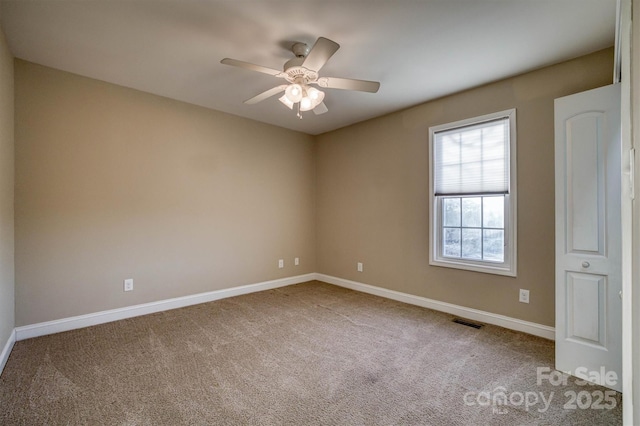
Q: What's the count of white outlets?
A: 5